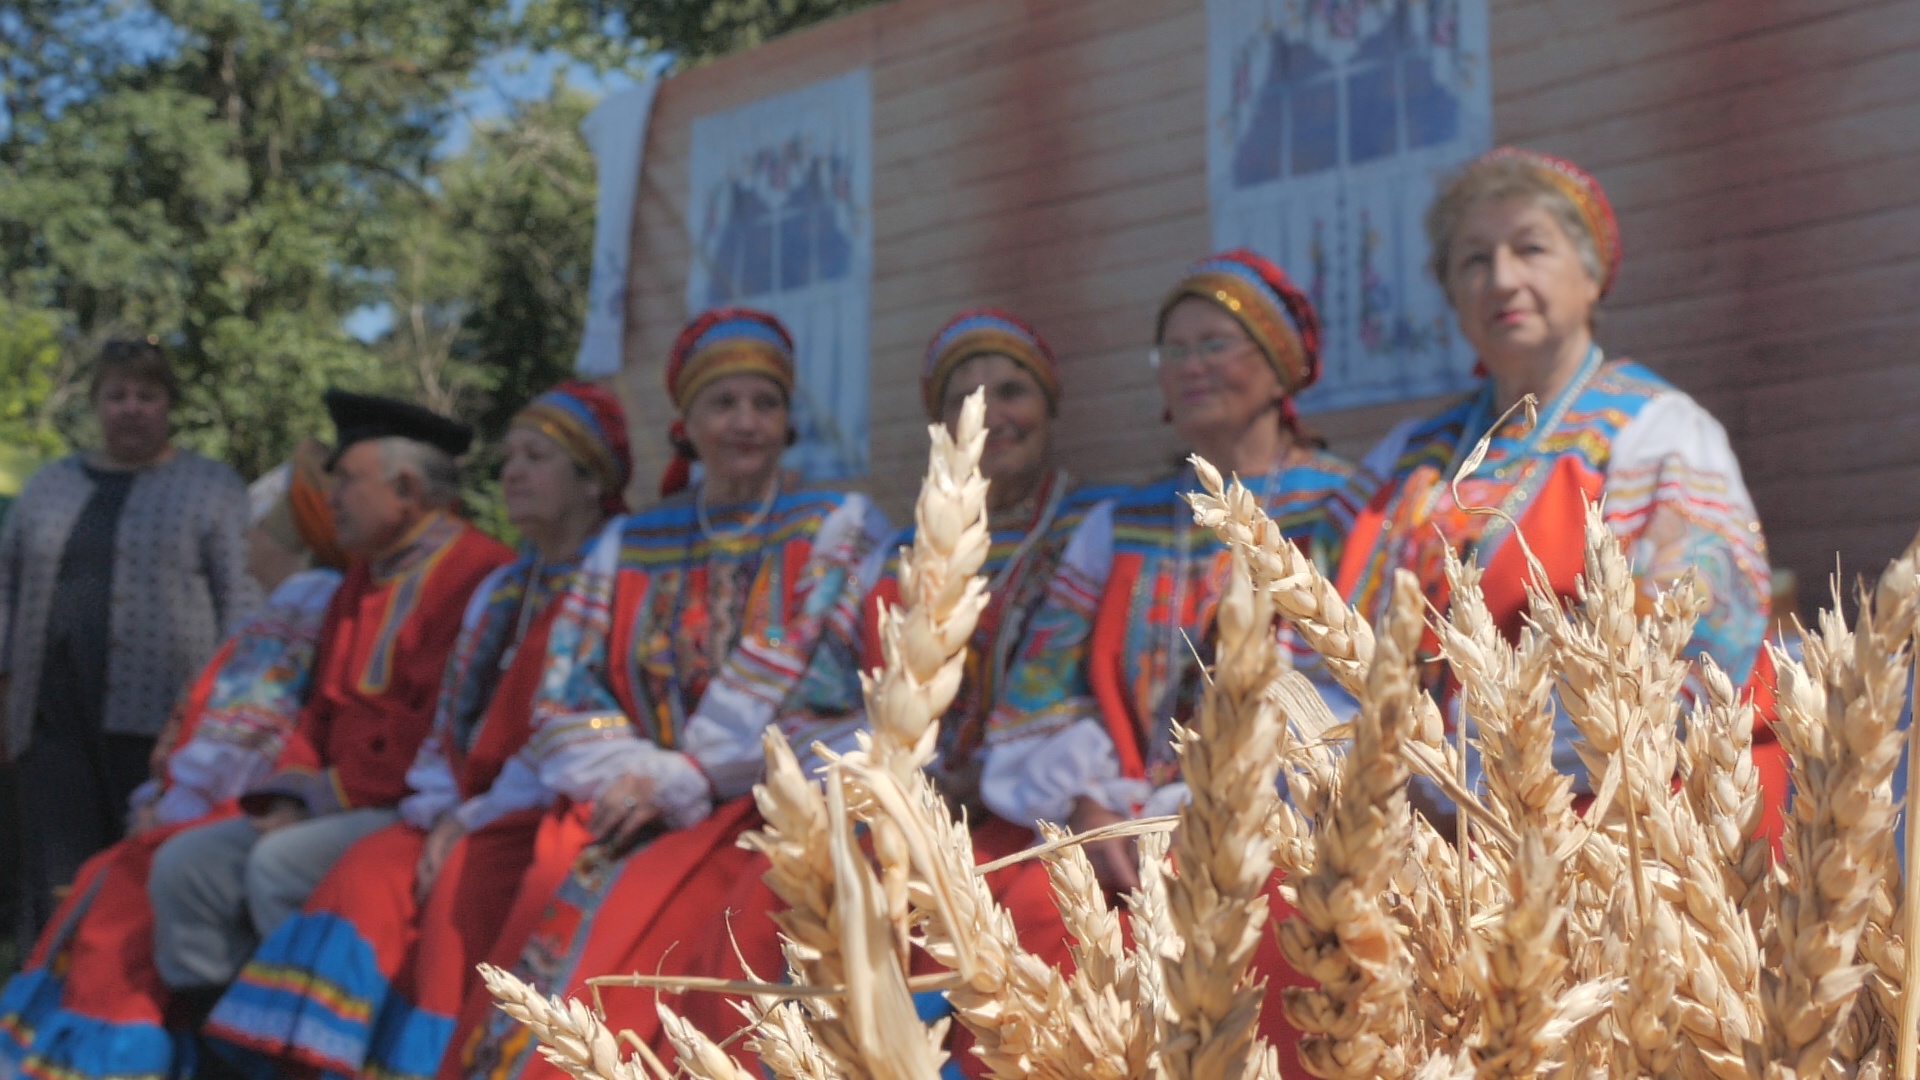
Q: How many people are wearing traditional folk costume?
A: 7